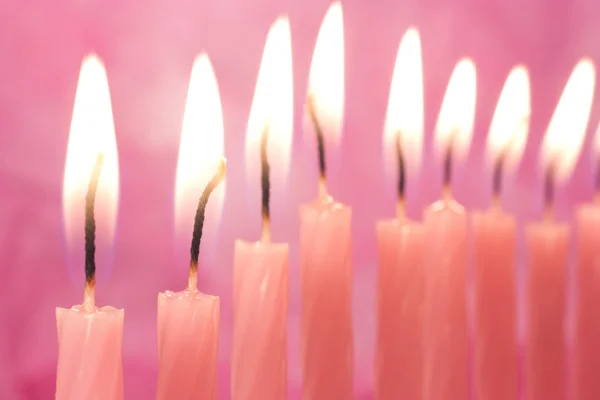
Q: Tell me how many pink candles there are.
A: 9